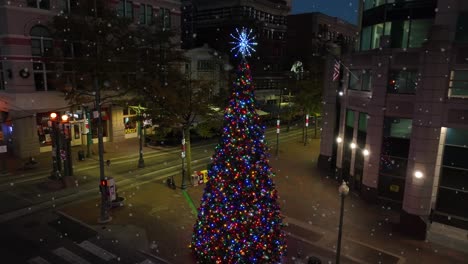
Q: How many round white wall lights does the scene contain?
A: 4